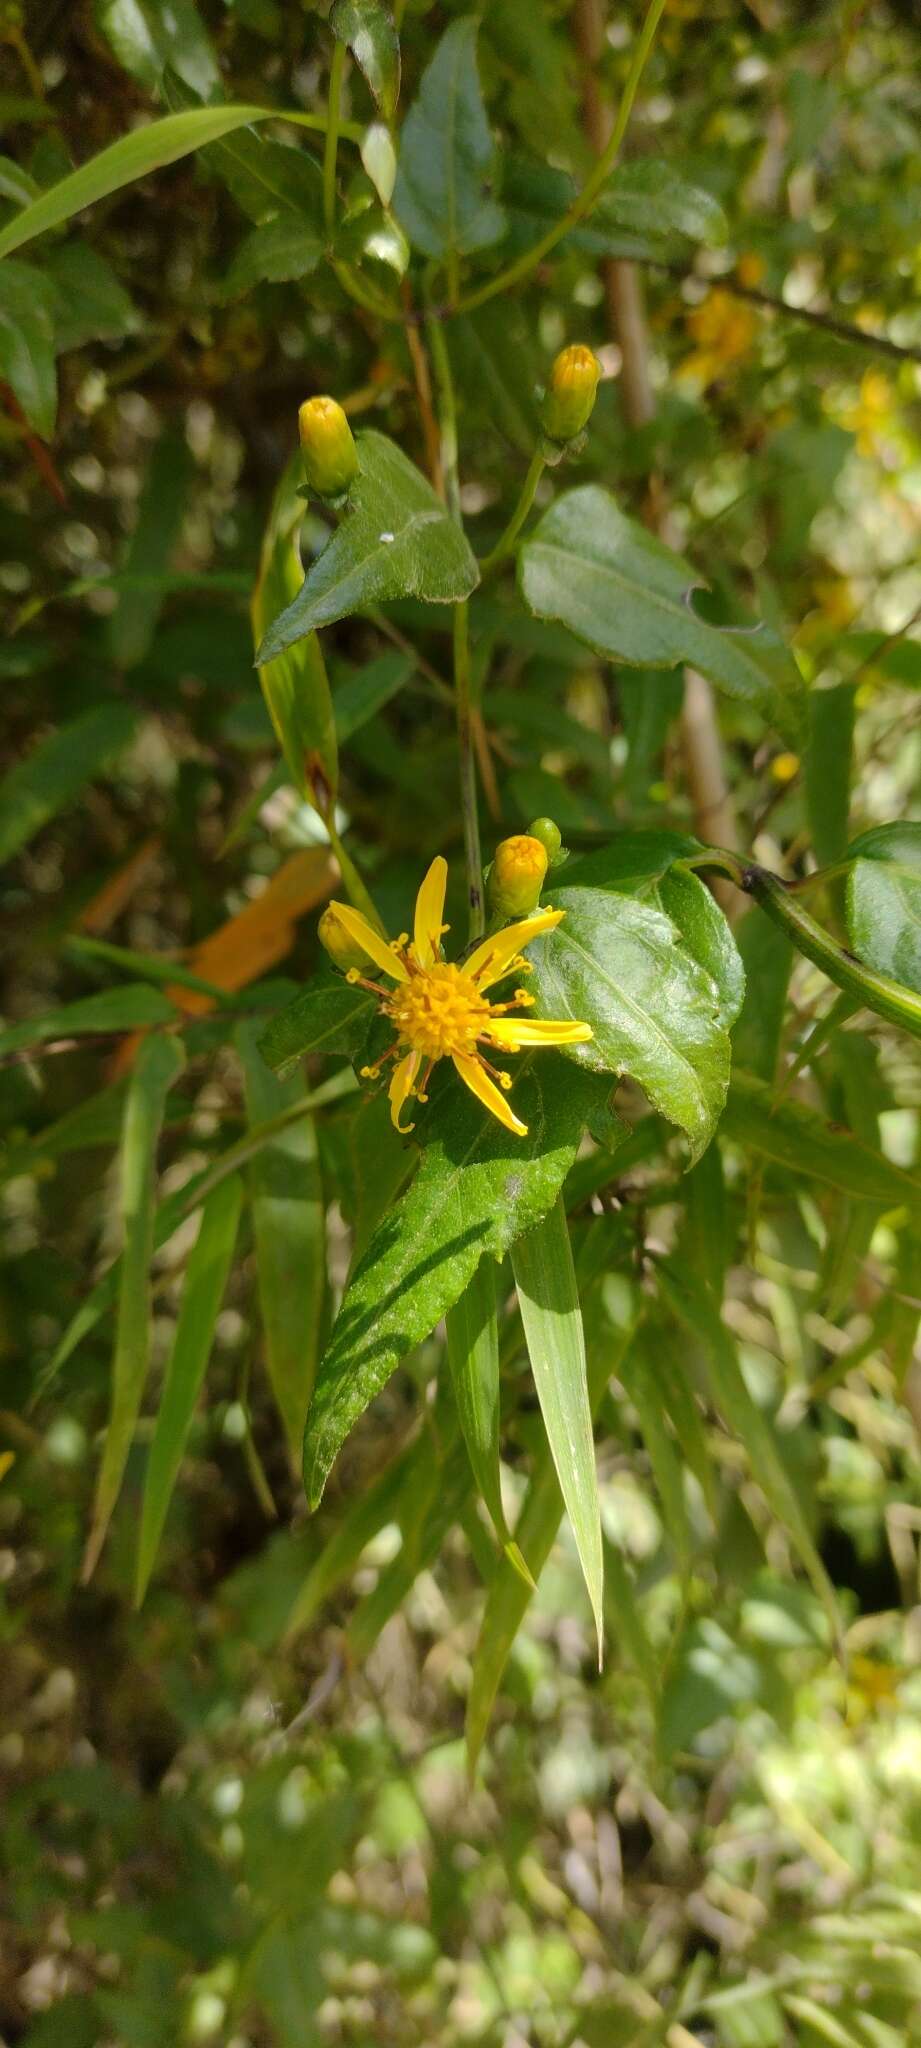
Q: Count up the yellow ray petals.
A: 6